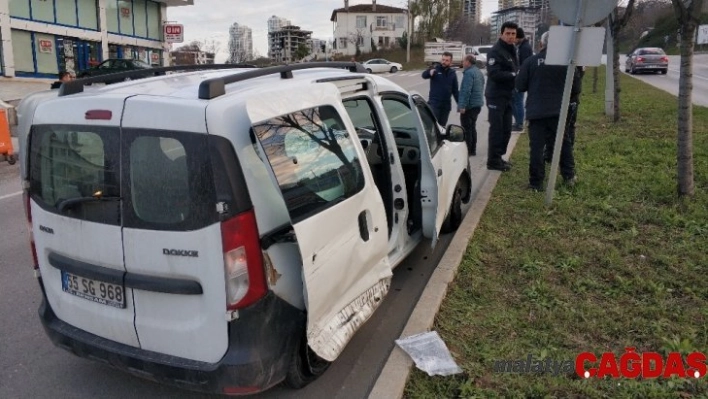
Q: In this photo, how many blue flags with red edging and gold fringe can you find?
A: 0